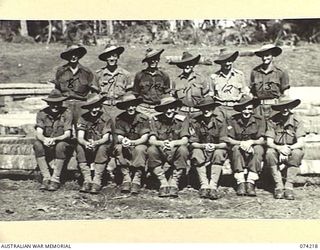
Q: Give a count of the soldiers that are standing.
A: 6